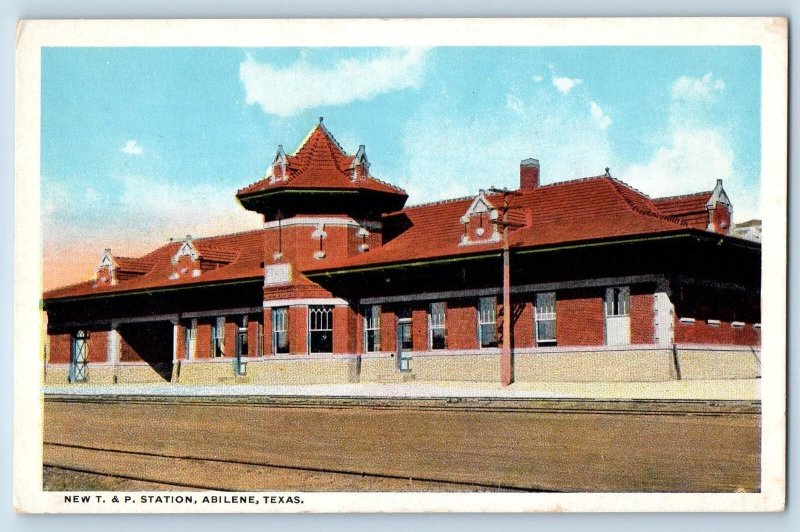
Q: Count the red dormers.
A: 6